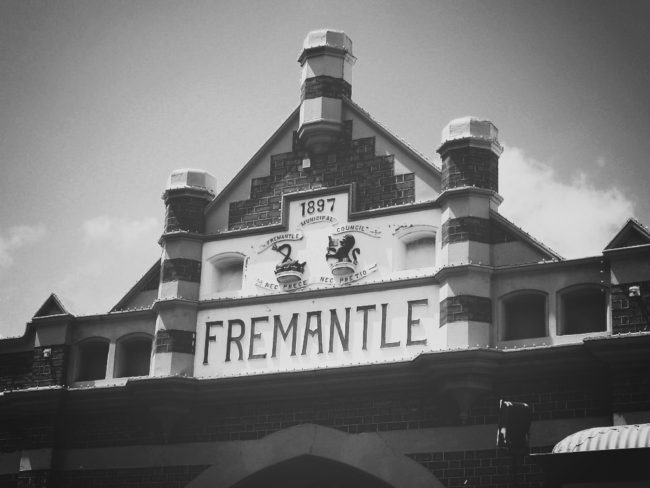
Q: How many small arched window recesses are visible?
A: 6